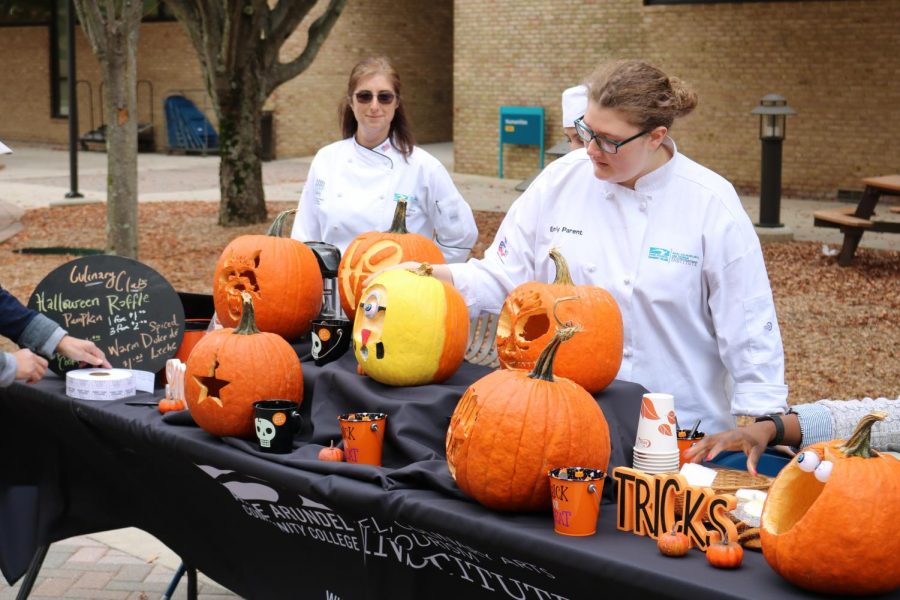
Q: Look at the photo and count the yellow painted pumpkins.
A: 1